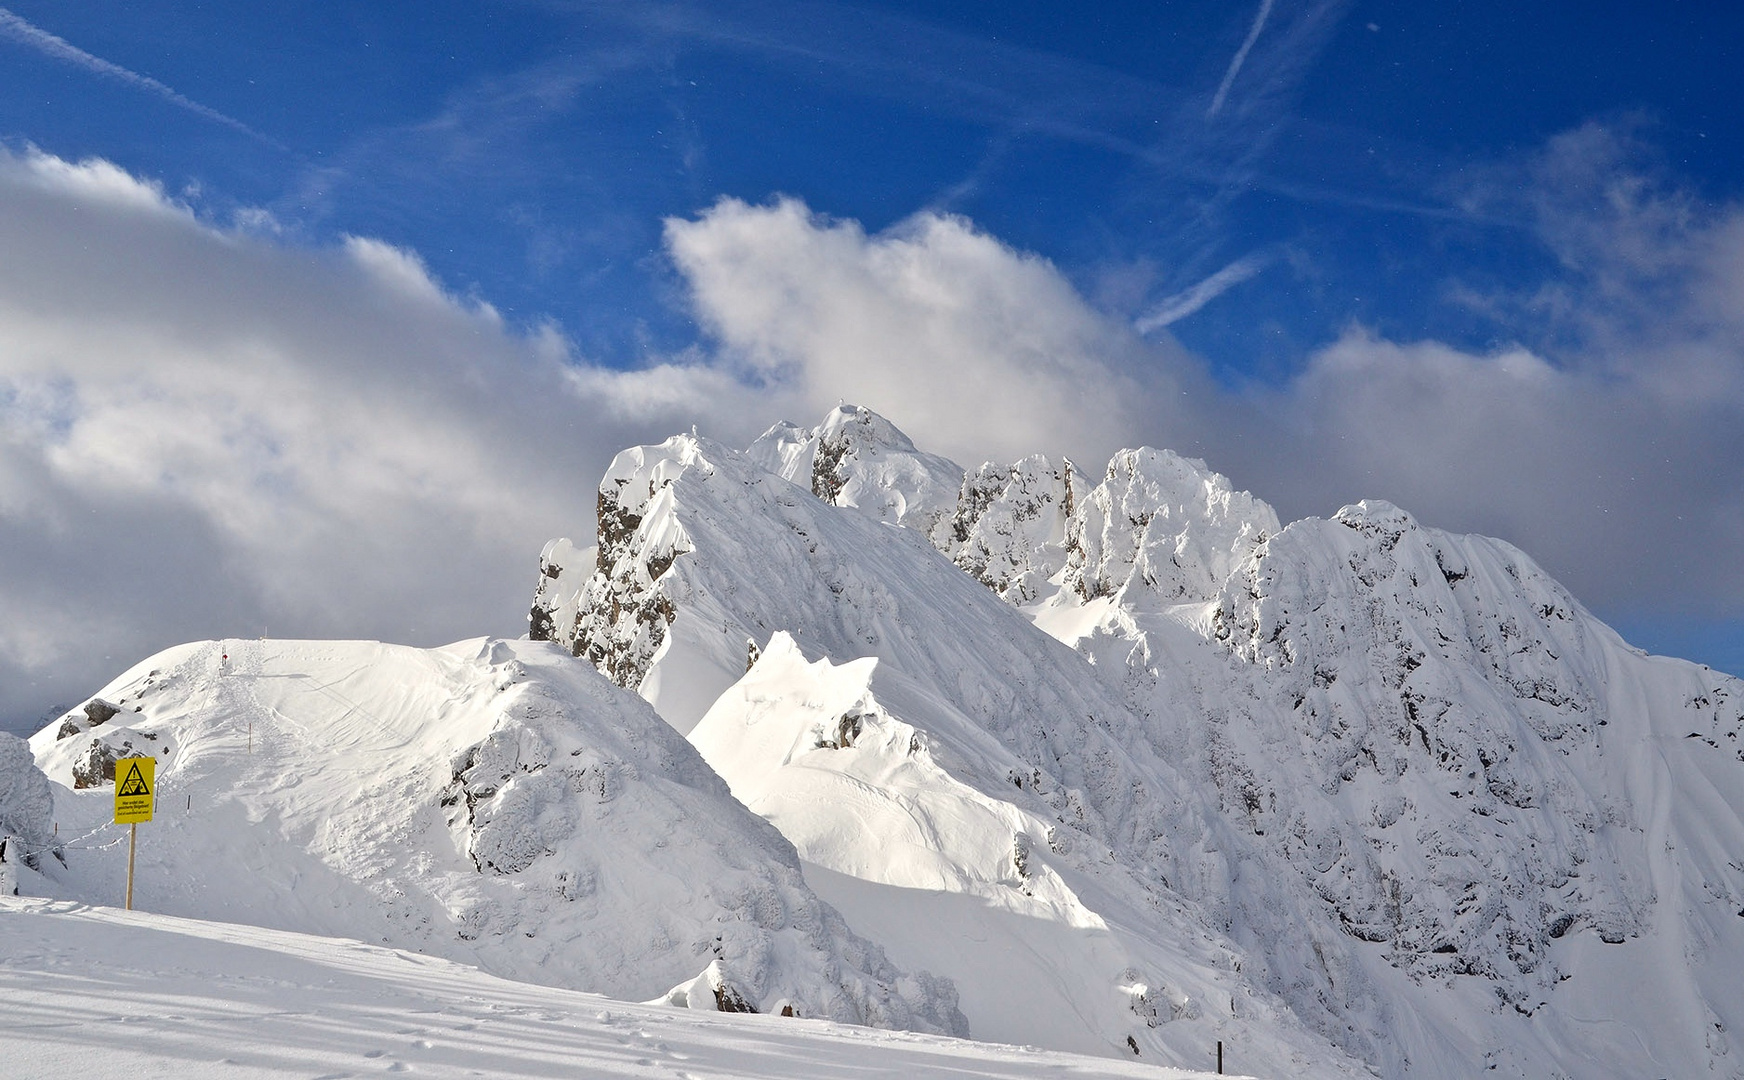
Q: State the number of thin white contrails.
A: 3